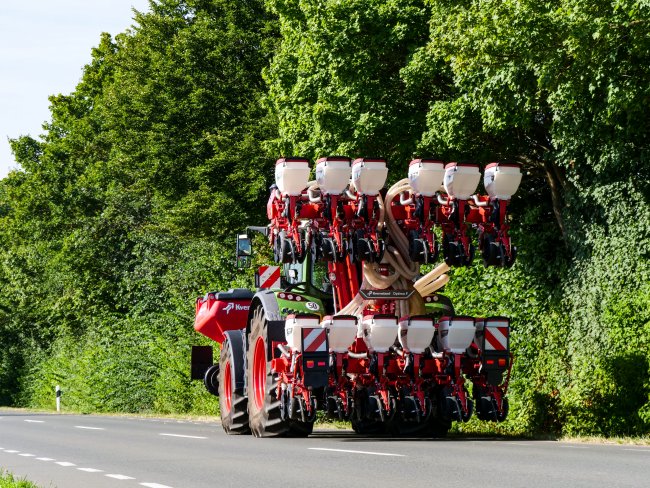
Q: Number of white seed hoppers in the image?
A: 12